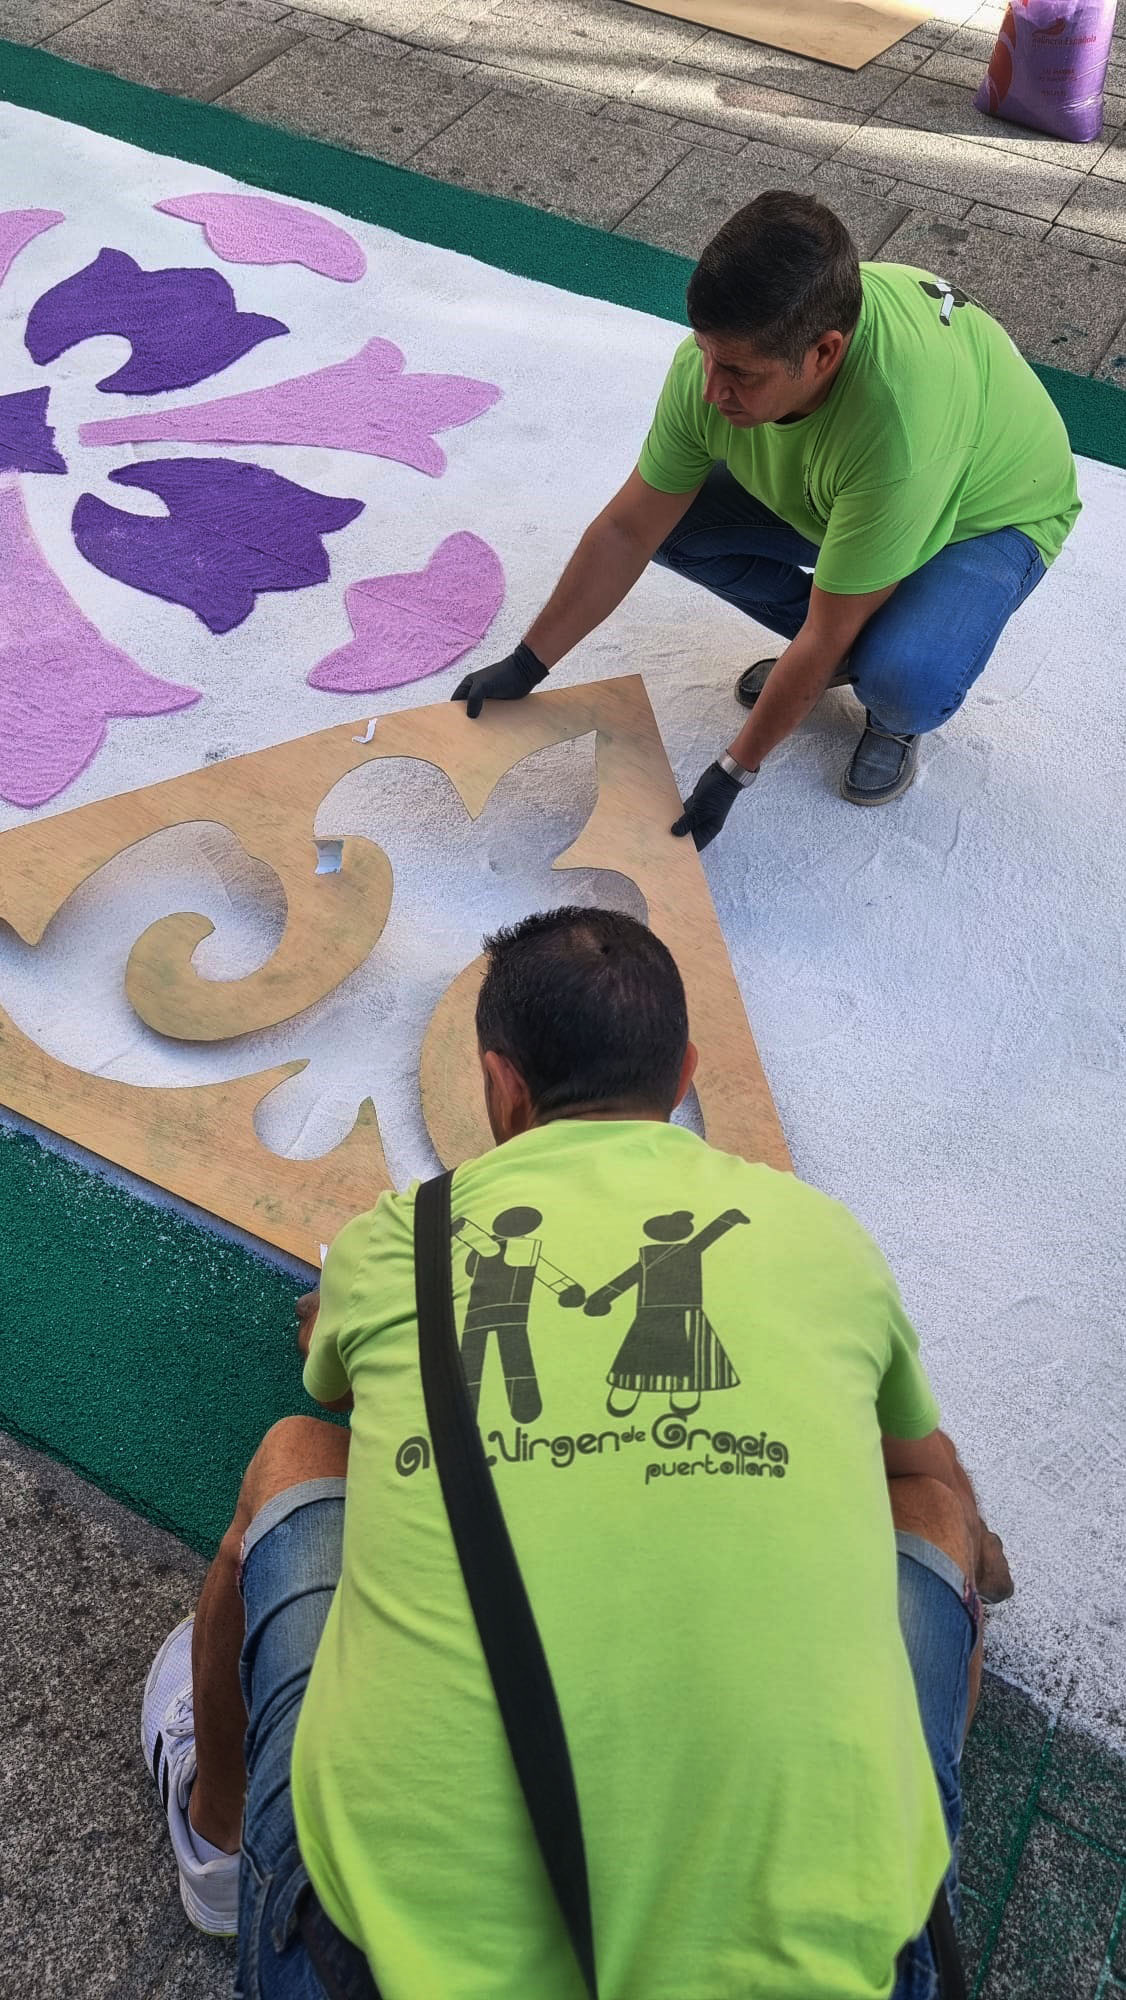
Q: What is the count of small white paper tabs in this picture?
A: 3